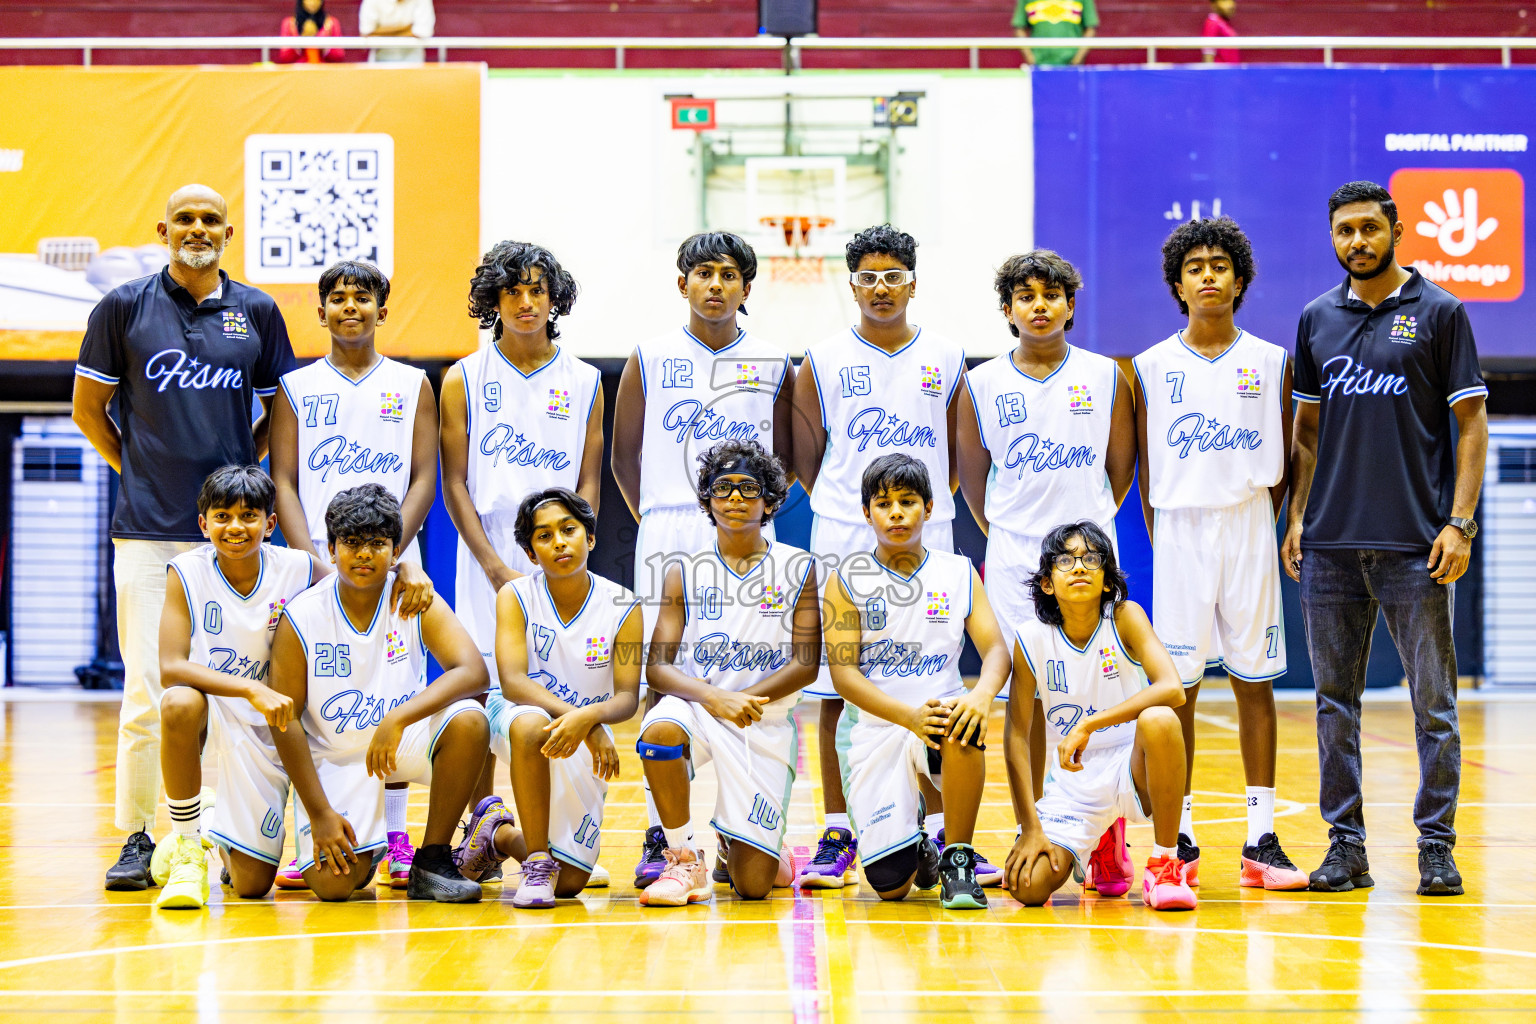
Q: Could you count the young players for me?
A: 12